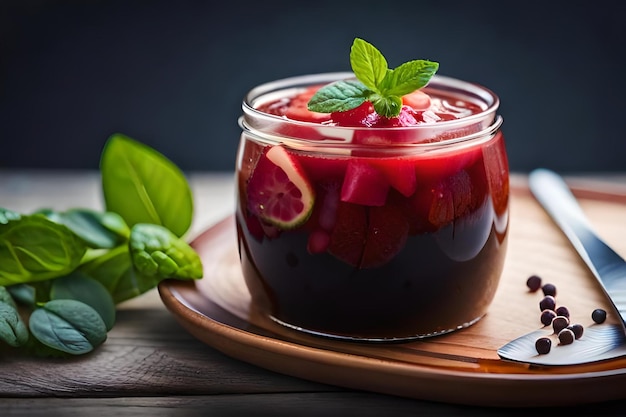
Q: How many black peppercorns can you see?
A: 10